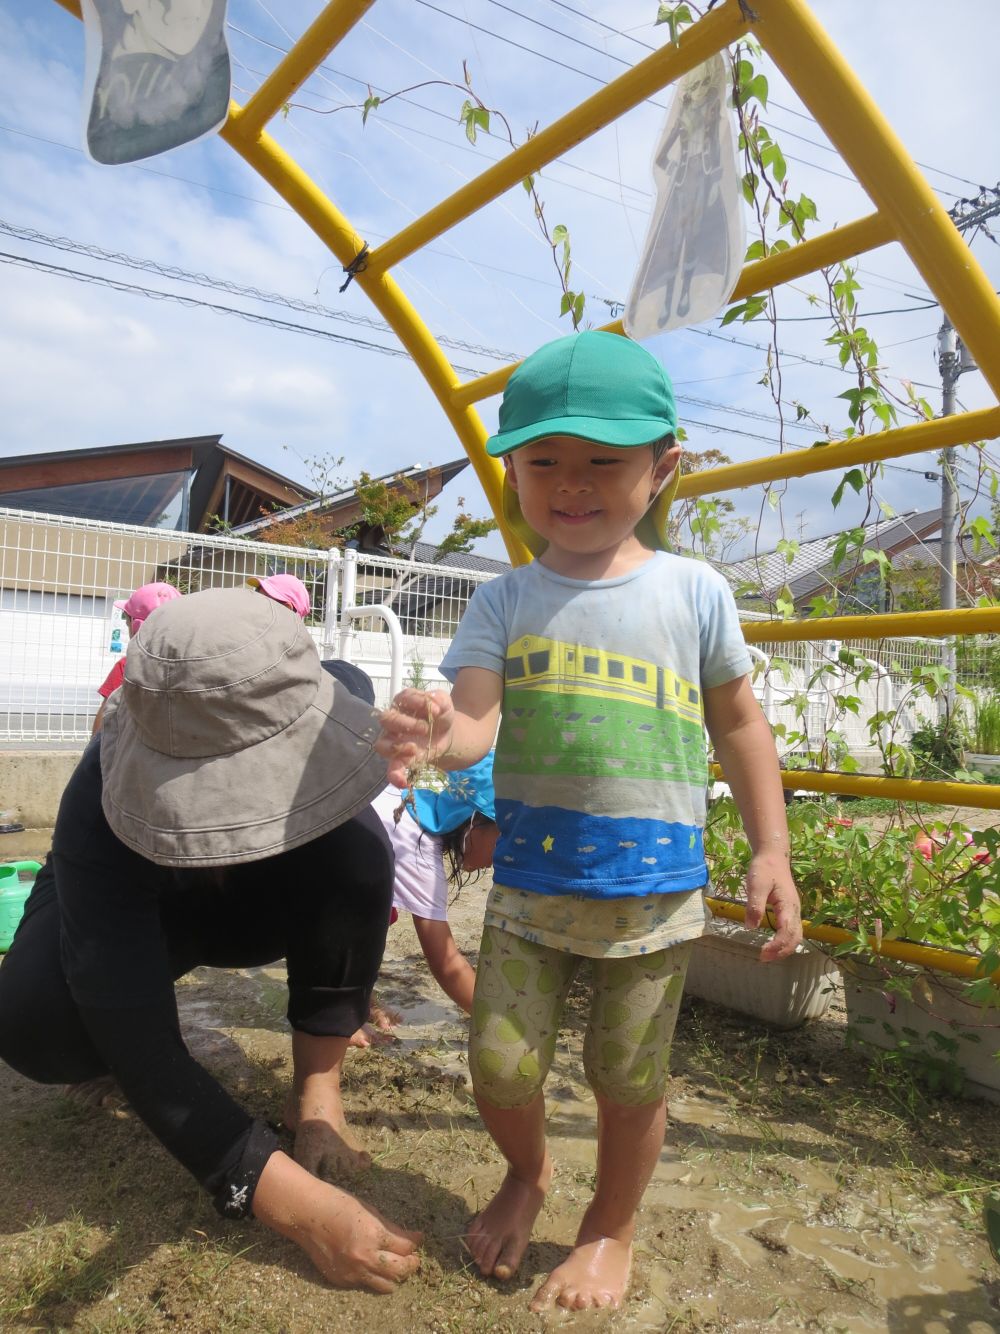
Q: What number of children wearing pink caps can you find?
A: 2